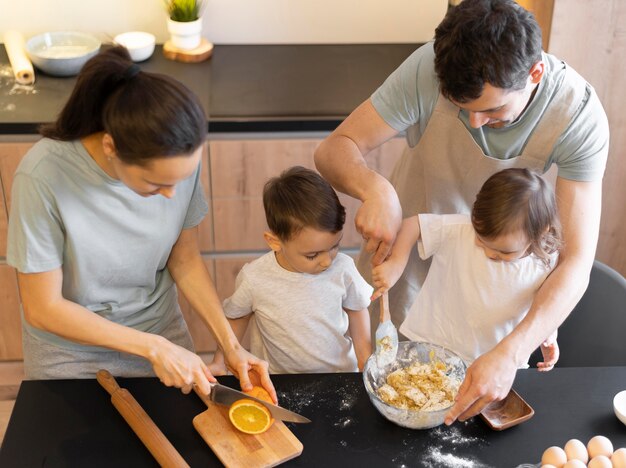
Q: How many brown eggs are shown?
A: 7